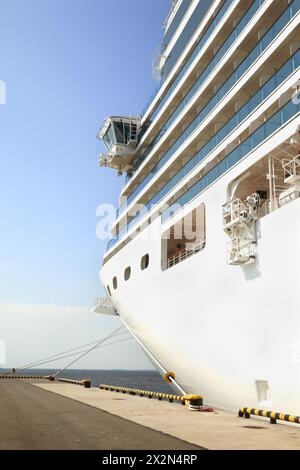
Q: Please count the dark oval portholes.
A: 4